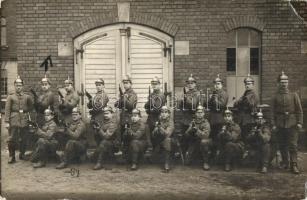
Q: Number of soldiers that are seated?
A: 8